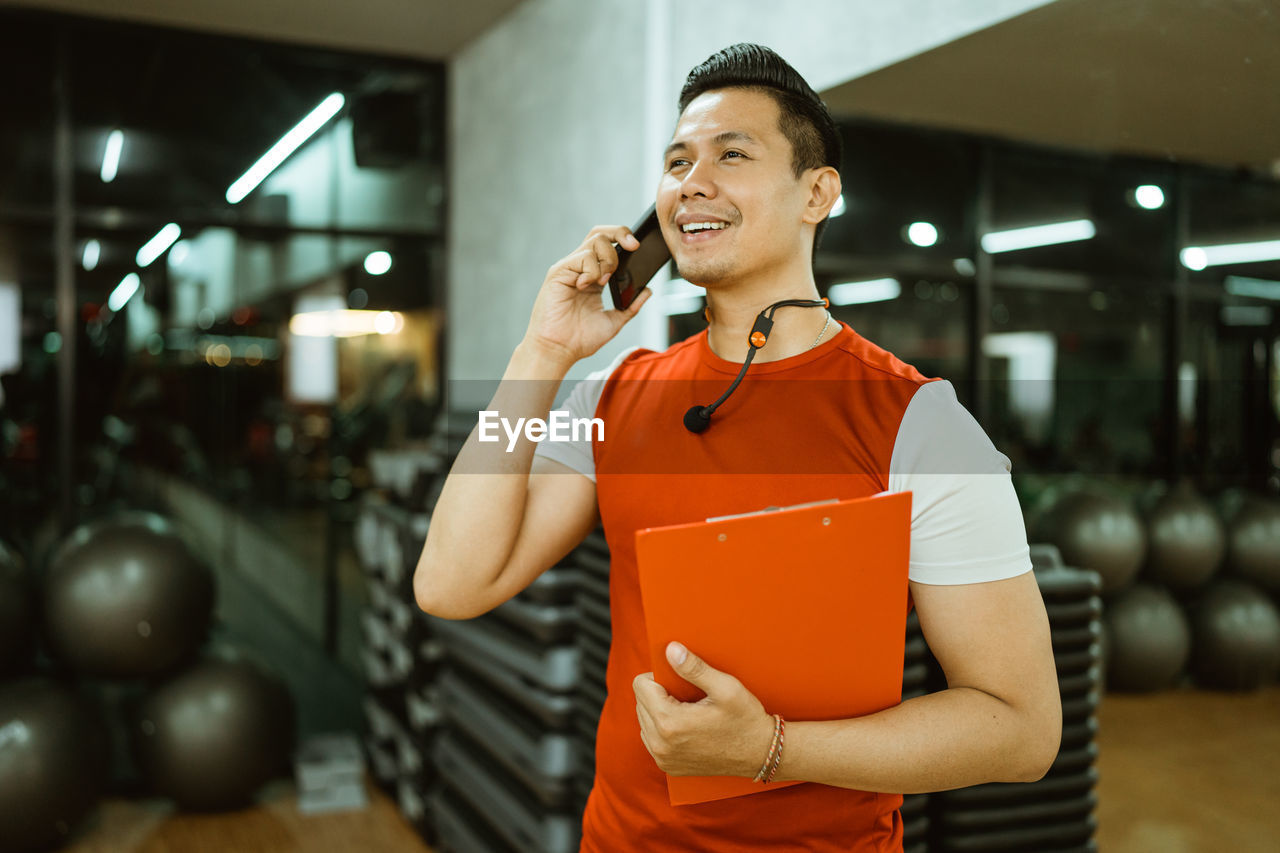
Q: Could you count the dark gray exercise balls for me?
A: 9